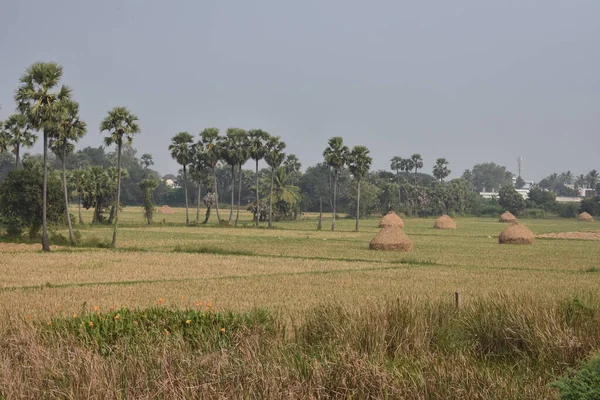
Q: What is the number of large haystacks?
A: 6